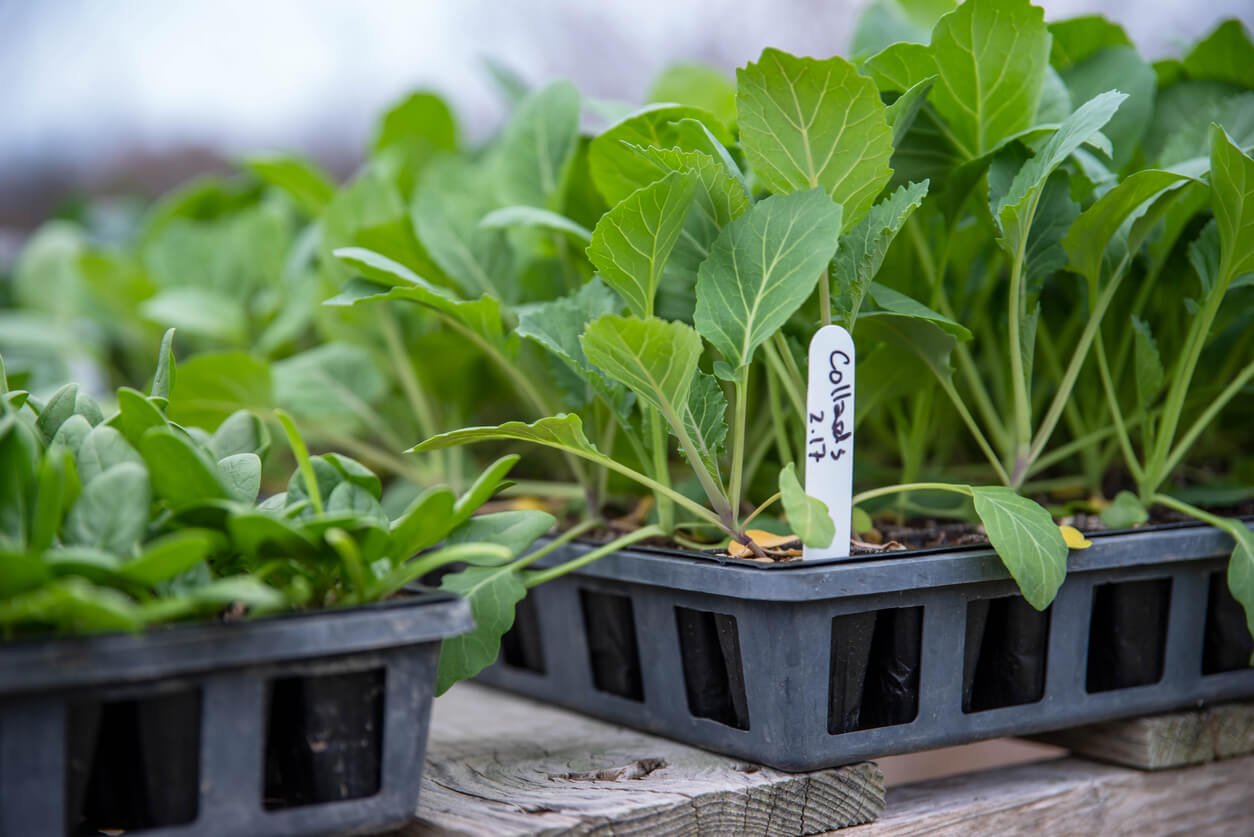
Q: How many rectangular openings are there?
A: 9